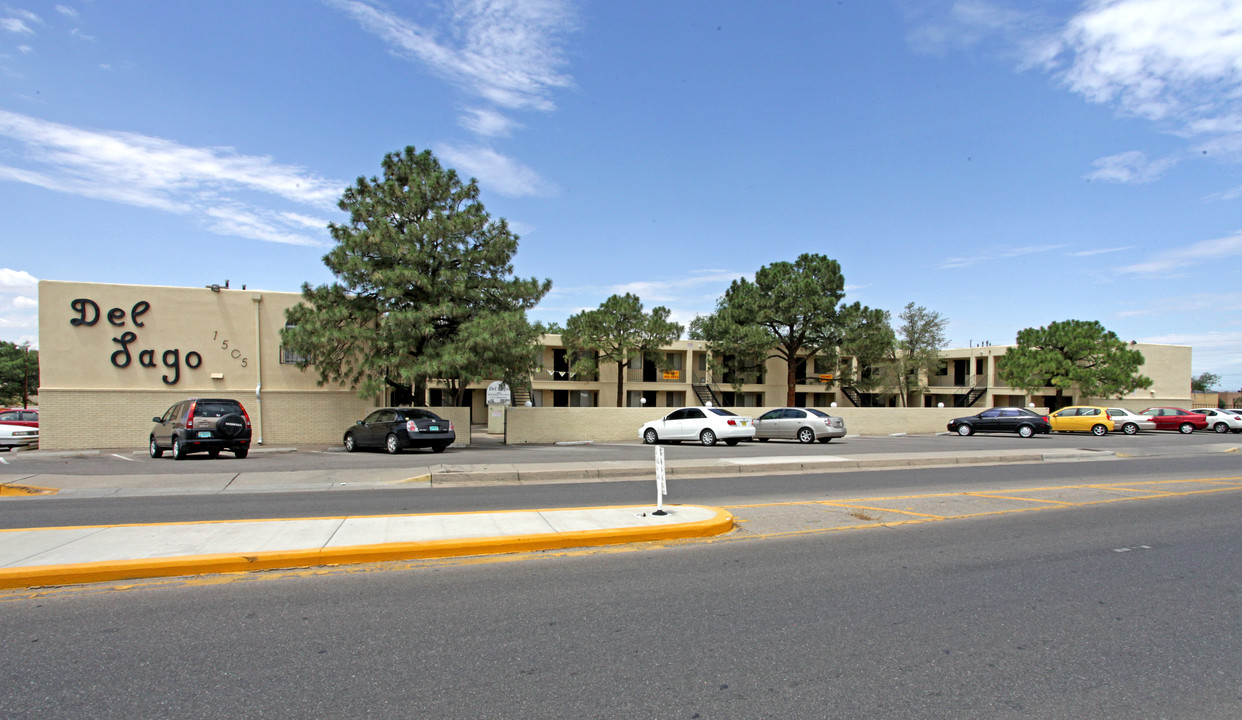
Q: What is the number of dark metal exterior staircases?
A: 4